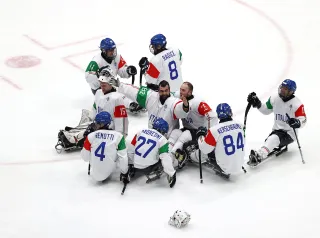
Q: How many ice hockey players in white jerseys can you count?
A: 9